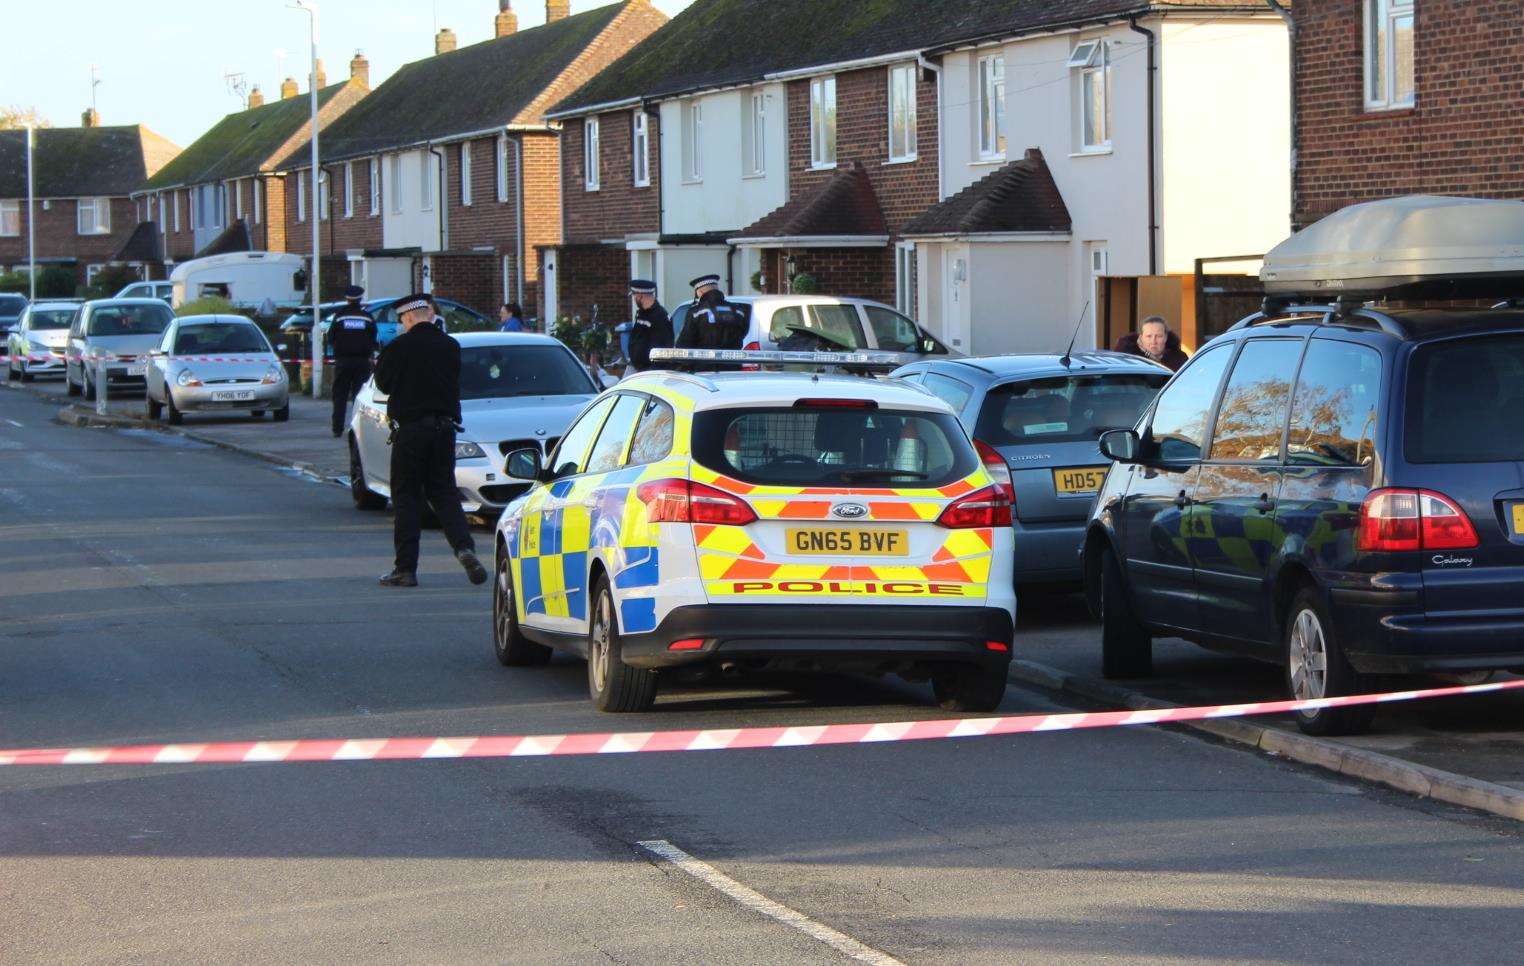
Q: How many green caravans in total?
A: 0